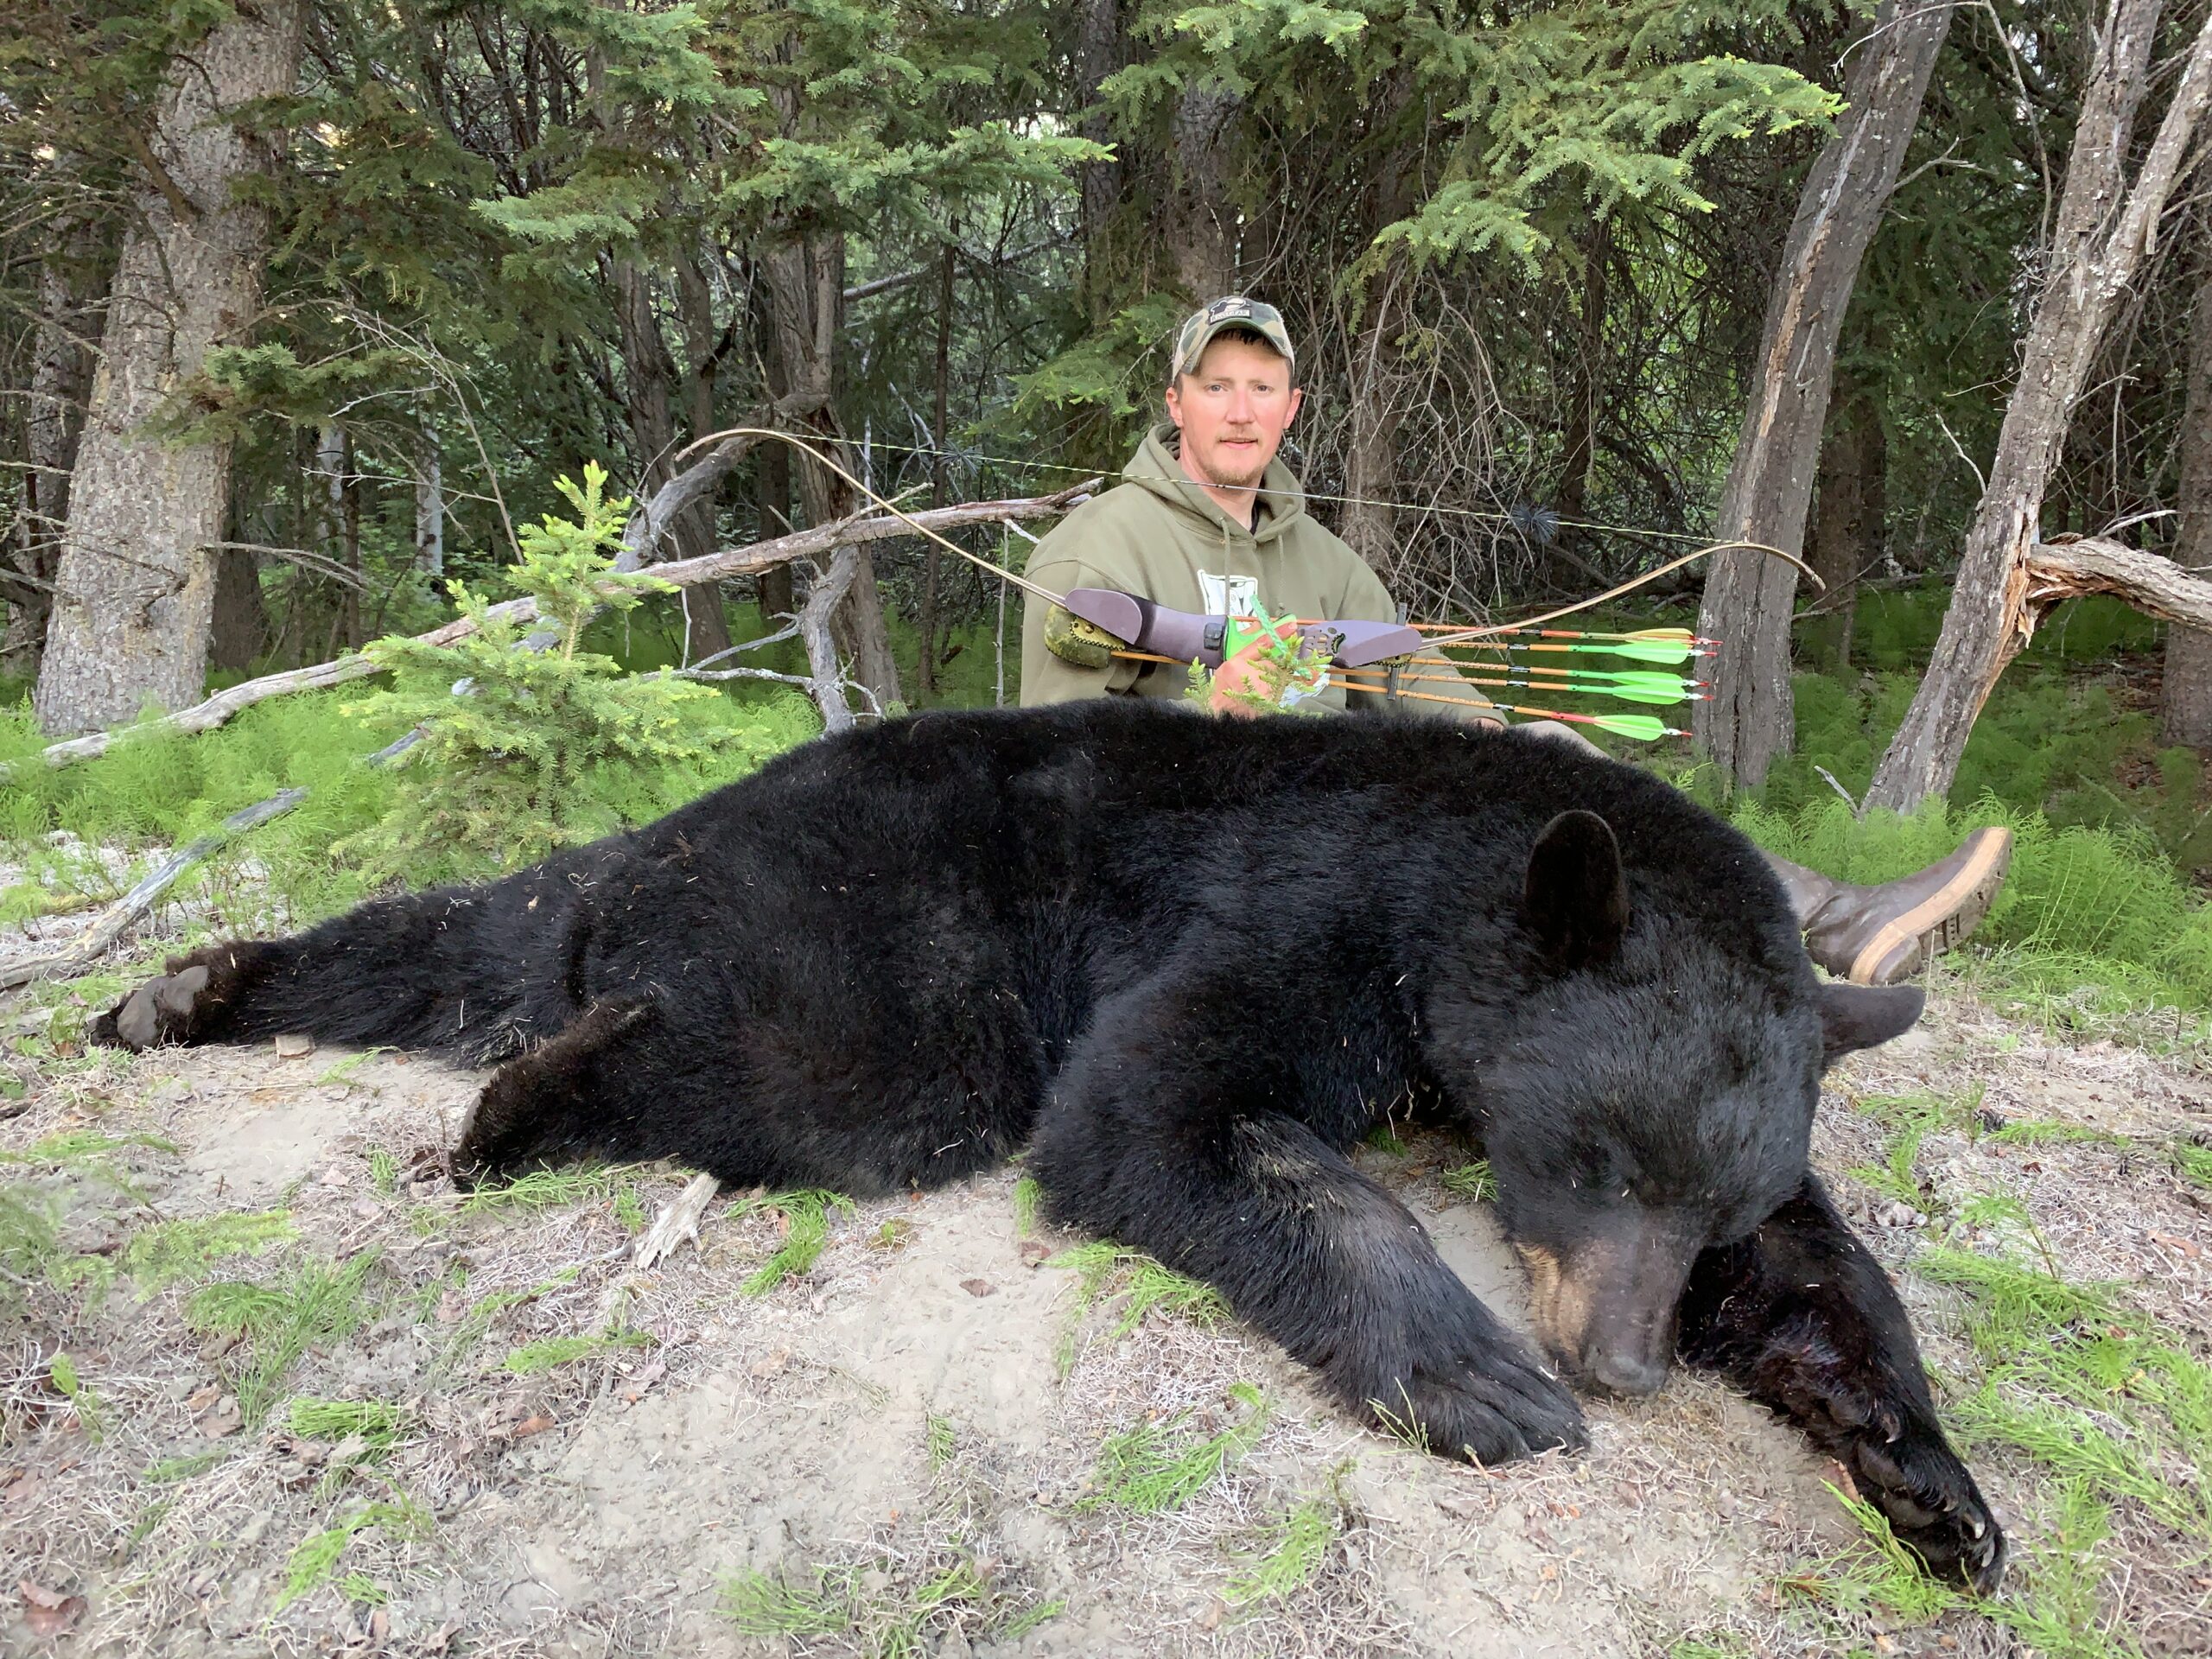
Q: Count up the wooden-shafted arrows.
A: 5